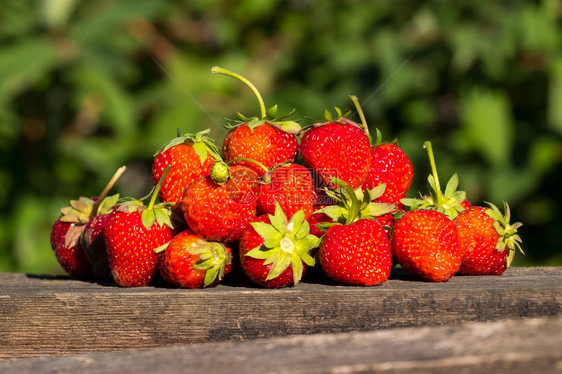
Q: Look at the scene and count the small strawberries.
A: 1